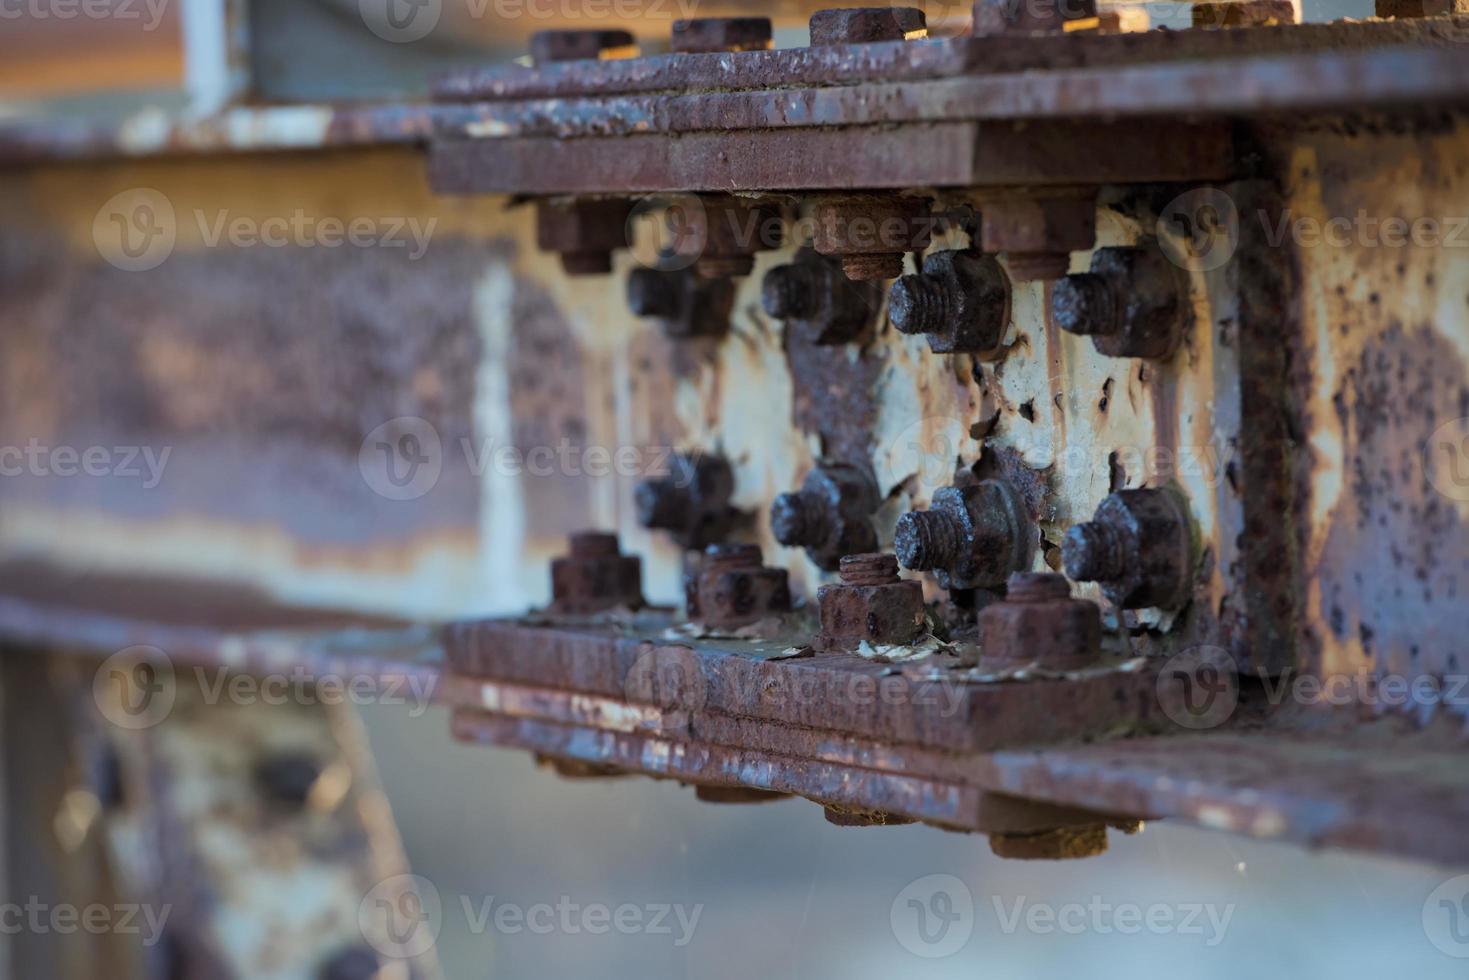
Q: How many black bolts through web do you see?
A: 8